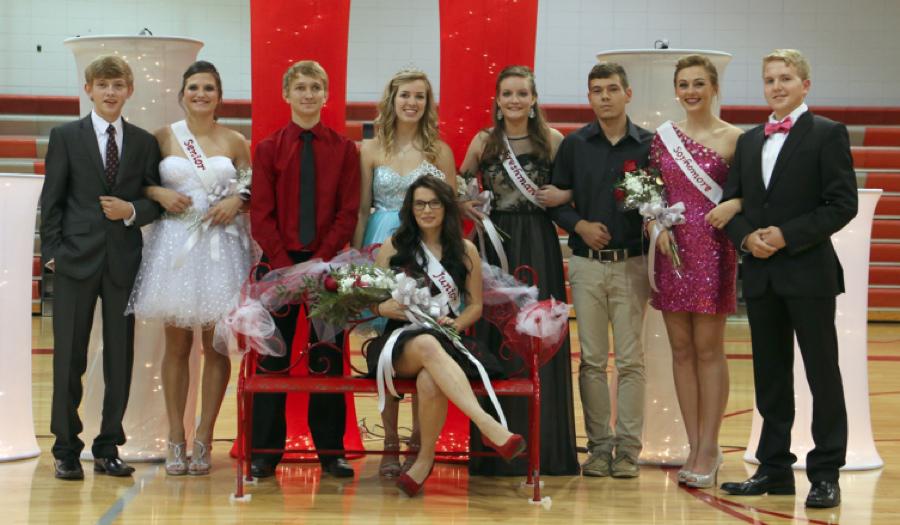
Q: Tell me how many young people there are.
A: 9